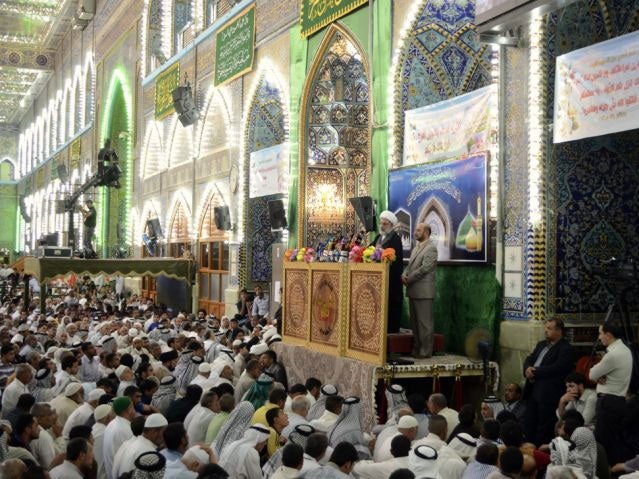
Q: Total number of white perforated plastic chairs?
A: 0